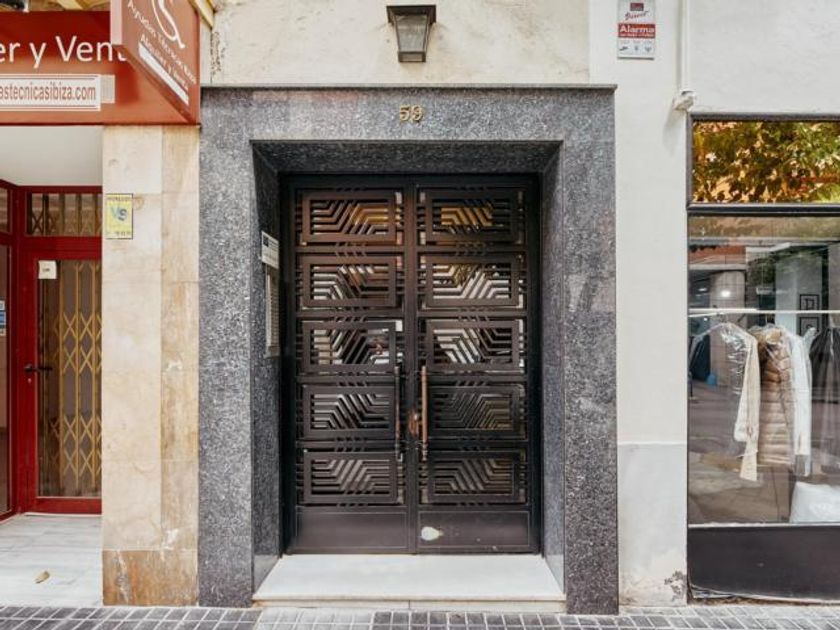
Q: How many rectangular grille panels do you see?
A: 10